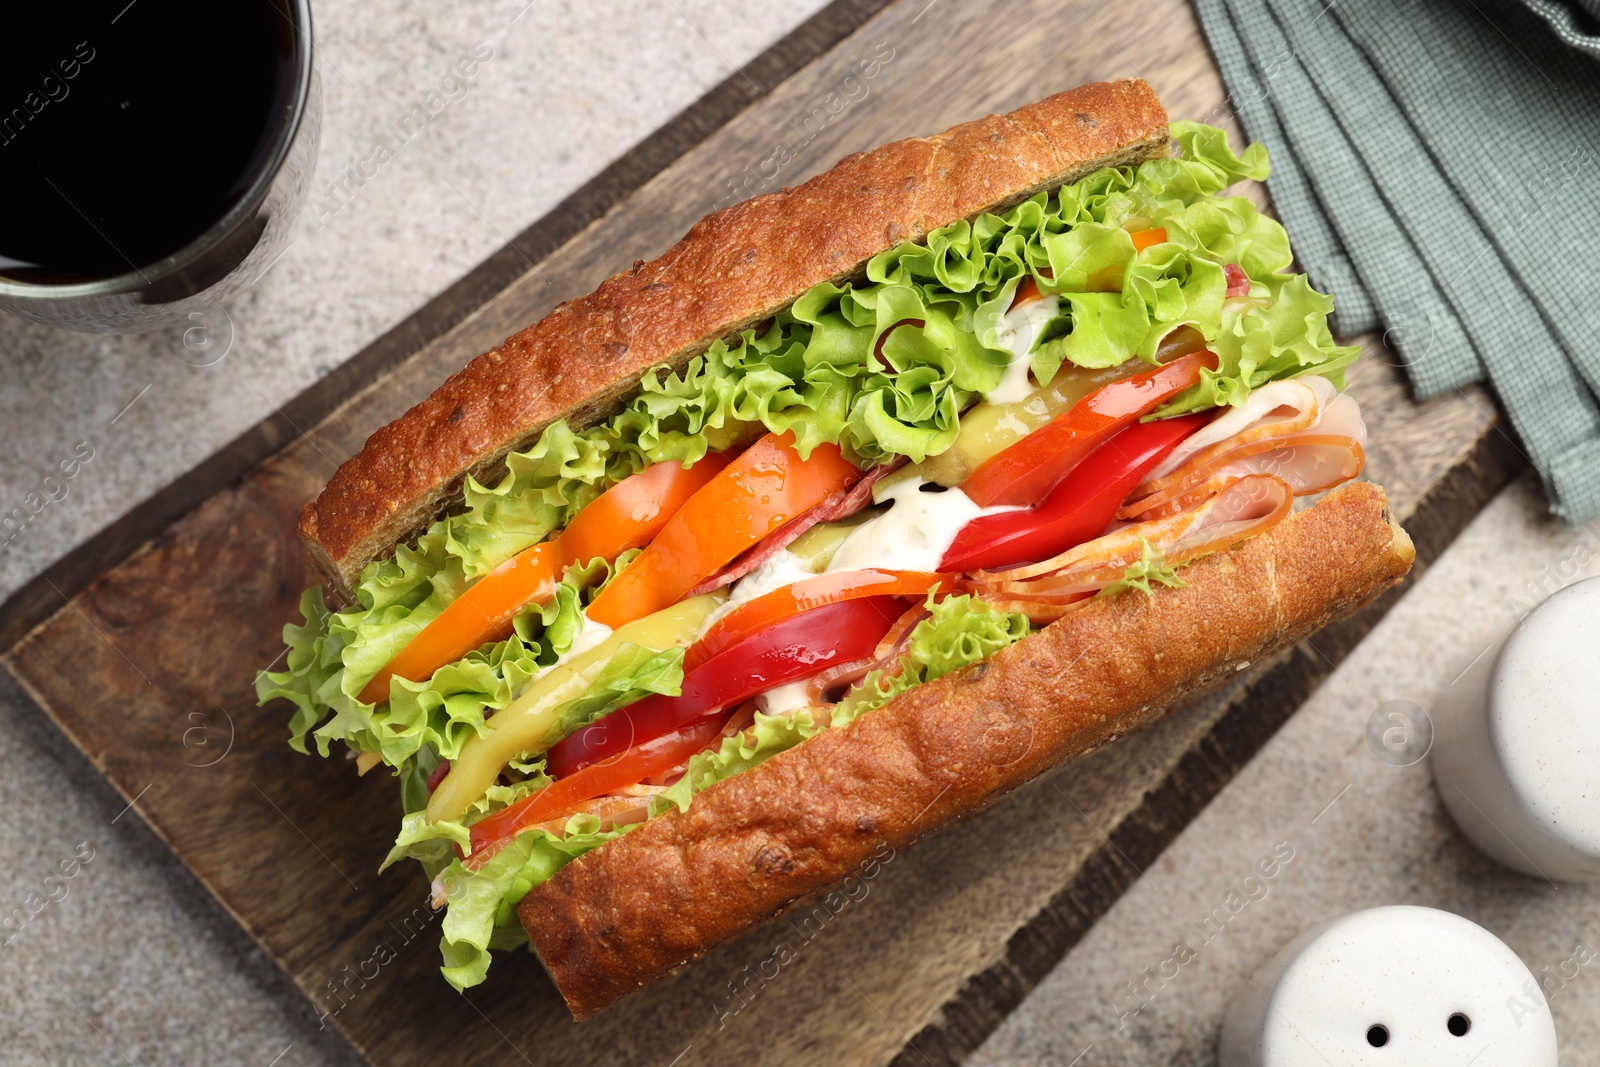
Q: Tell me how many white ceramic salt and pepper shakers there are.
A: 2